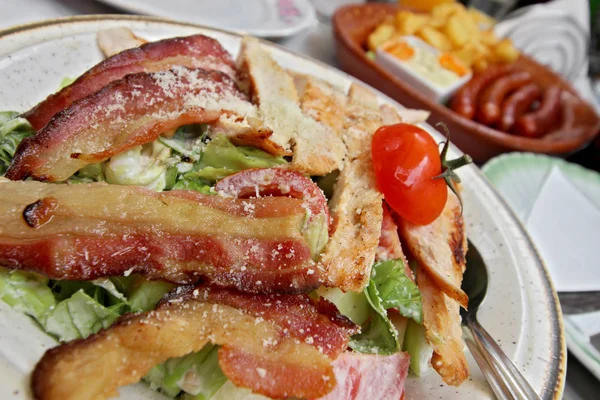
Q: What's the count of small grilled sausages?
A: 4